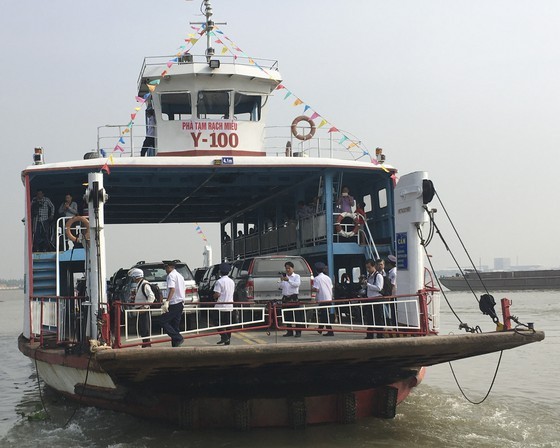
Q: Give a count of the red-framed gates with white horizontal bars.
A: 2